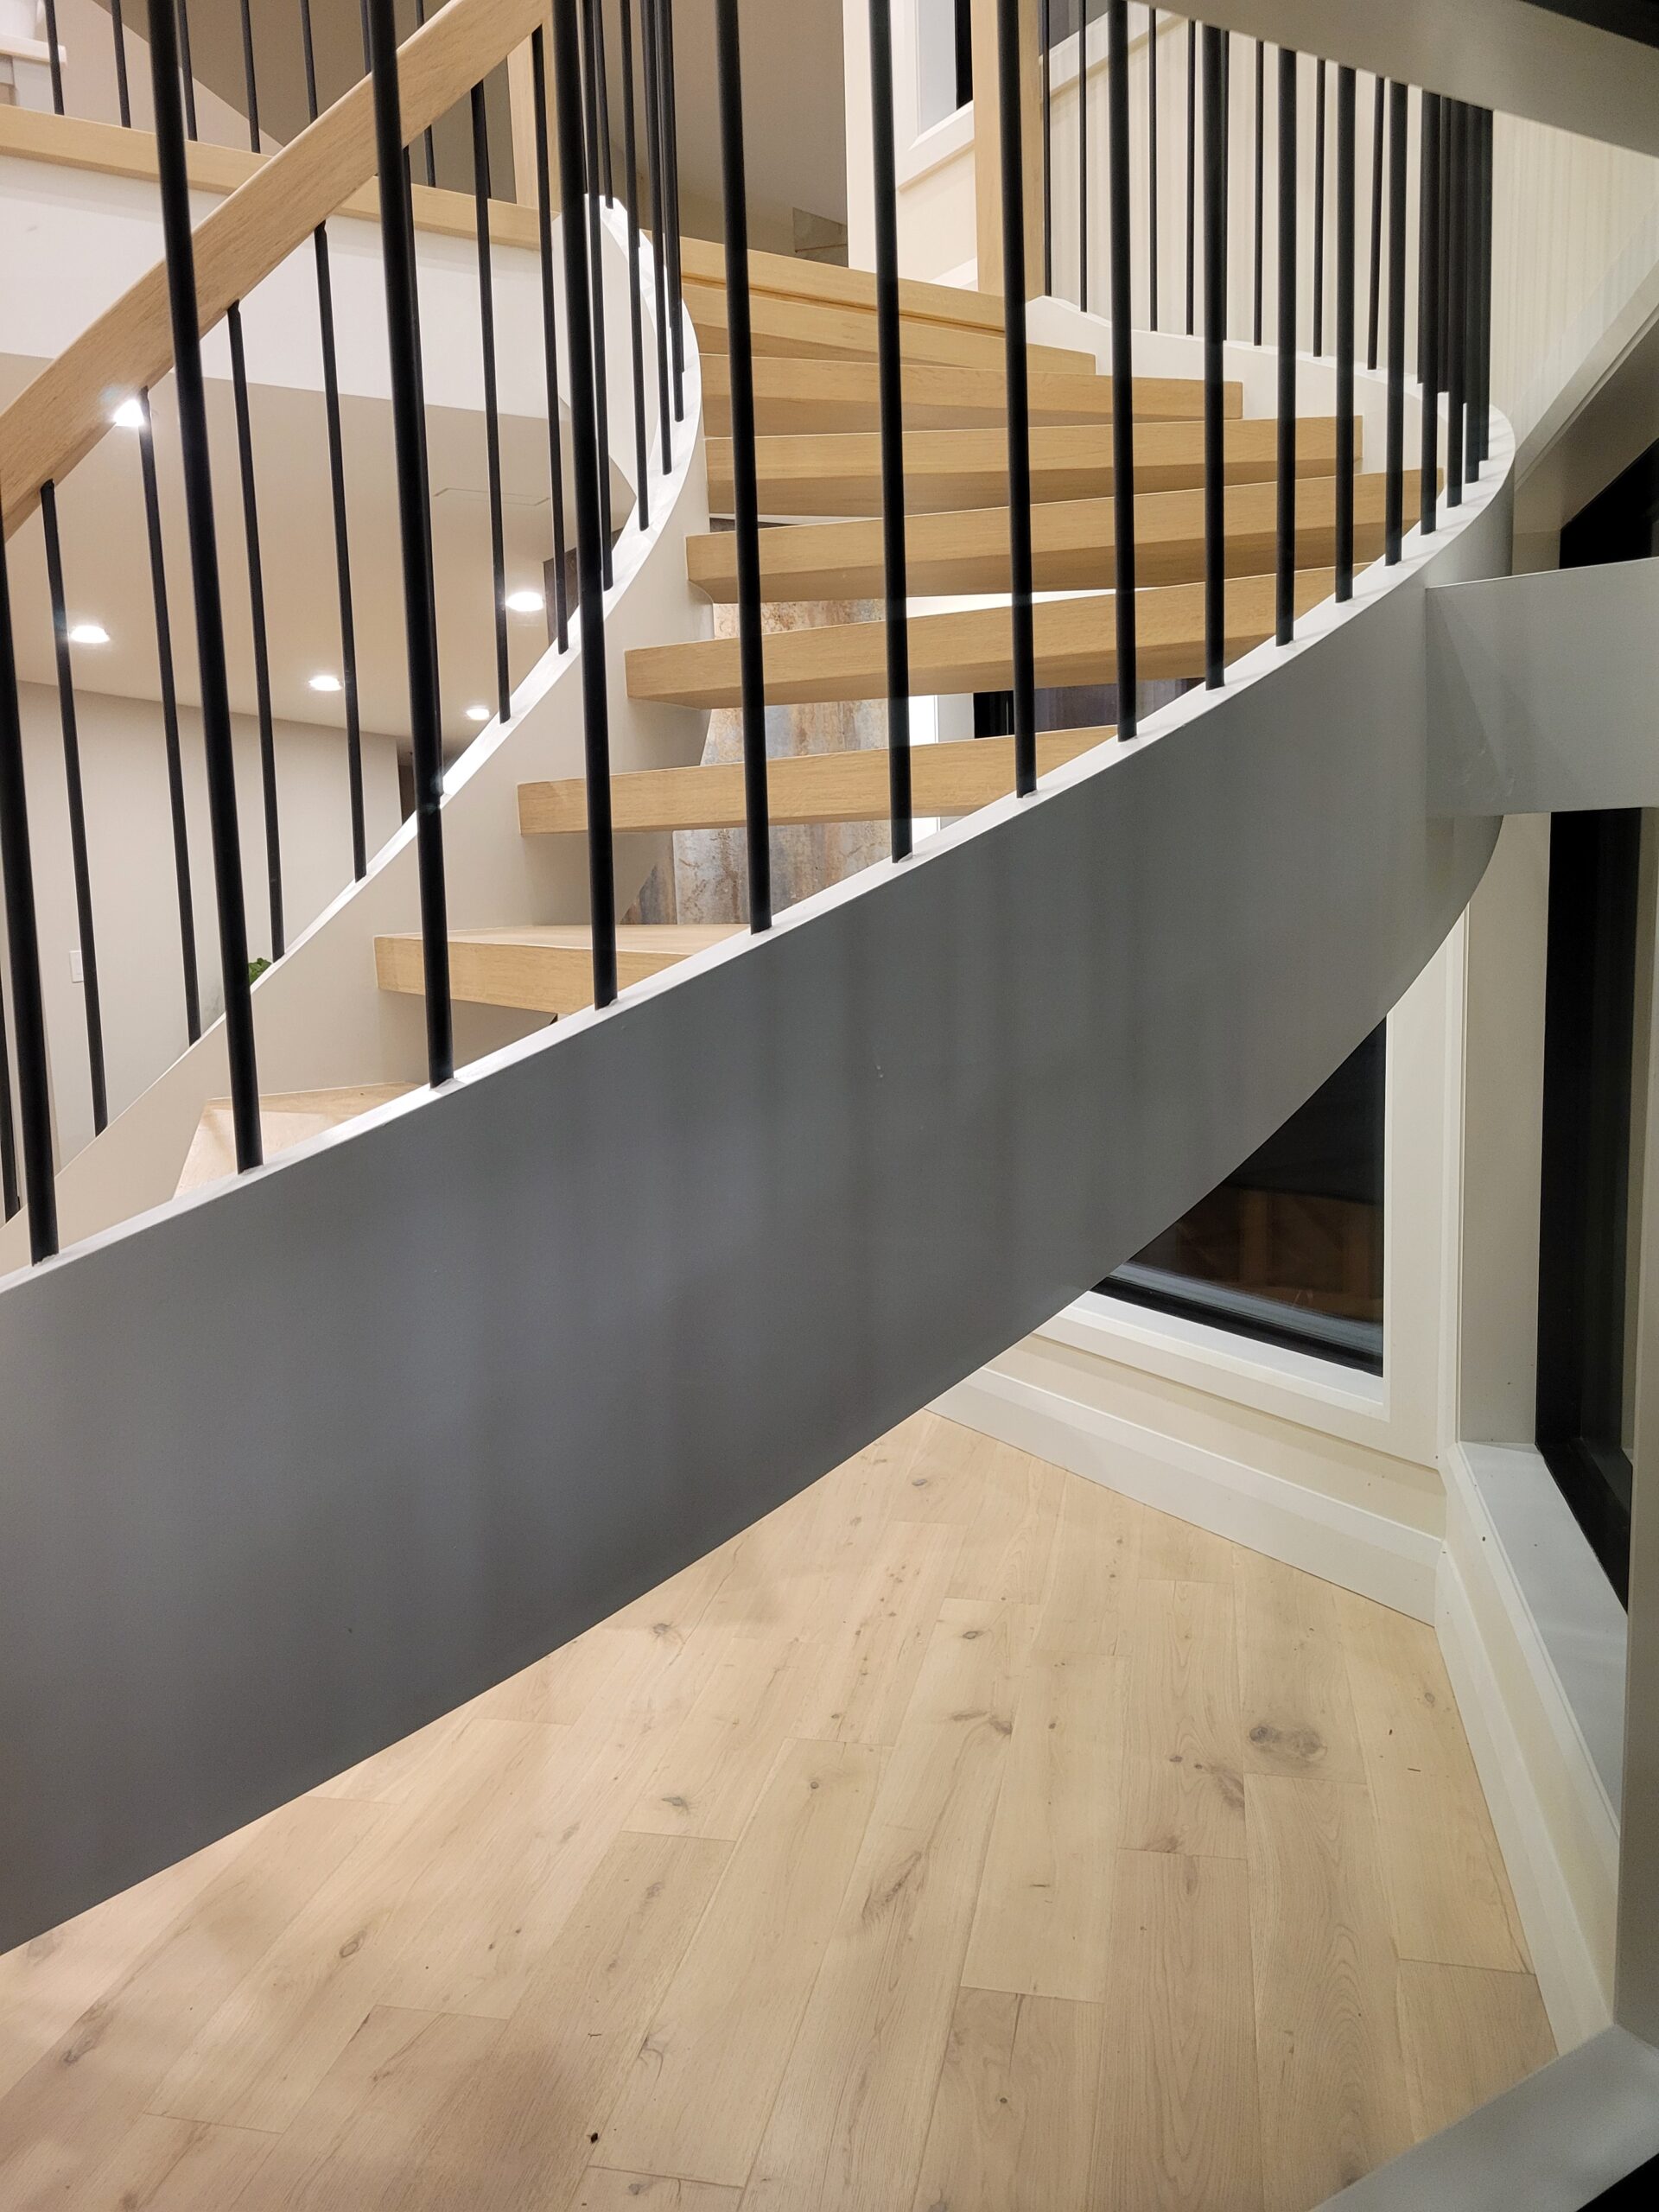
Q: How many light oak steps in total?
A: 9